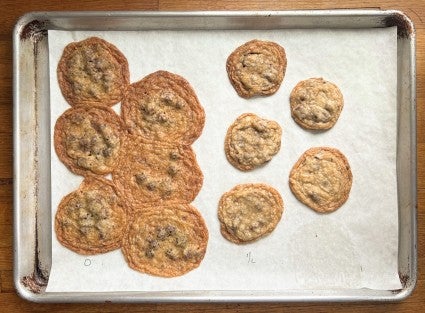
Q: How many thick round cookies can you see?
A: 5